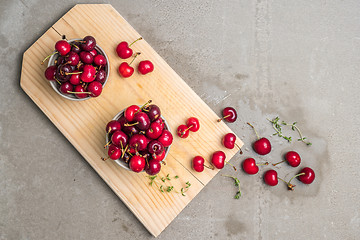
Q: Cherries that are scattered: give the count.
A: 14